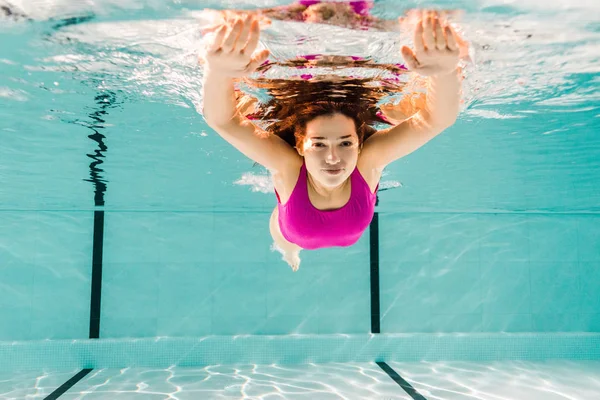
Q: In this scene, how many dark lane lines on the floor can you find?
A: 2